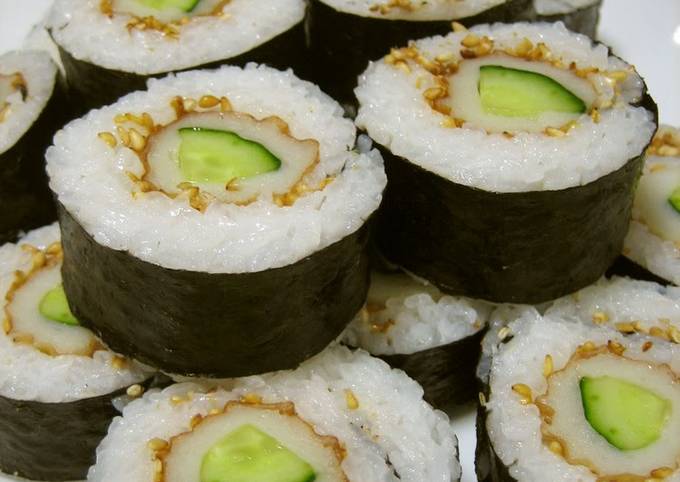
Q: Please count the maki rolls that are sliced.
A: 11